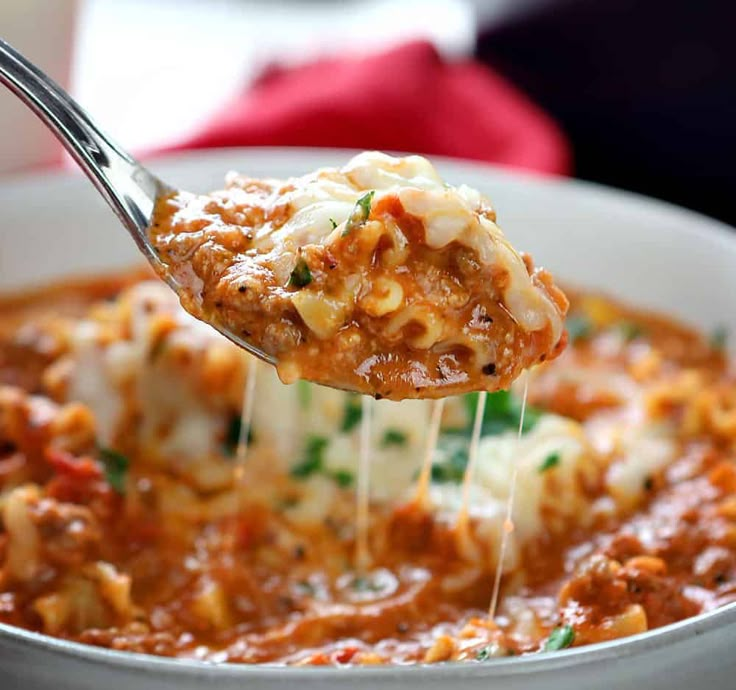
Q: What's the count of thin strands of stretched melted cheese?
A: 5